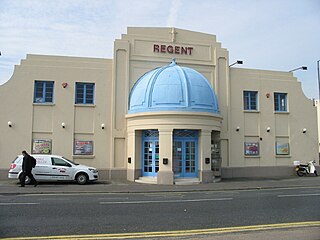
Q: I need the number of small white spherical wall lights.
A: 6